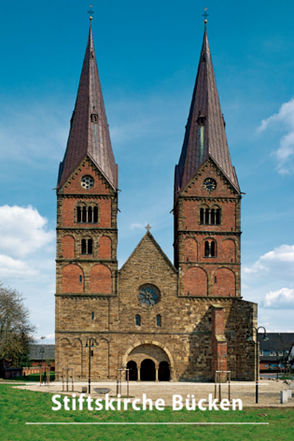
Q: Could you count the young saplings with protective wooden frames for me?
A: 4